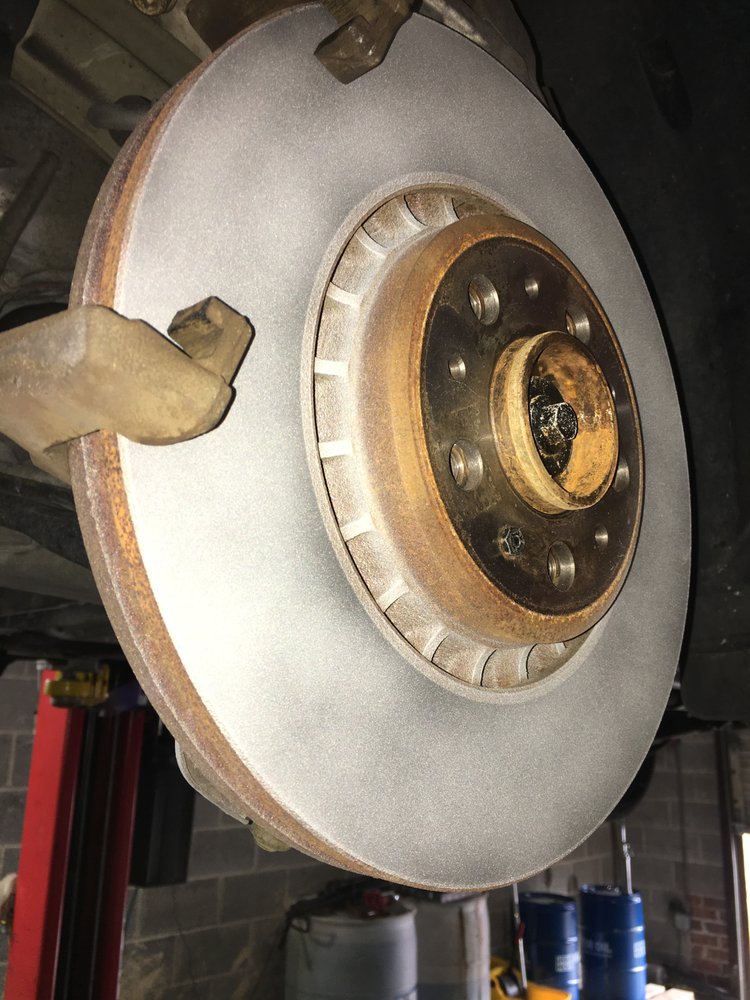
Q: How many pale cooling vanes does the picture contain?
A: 12